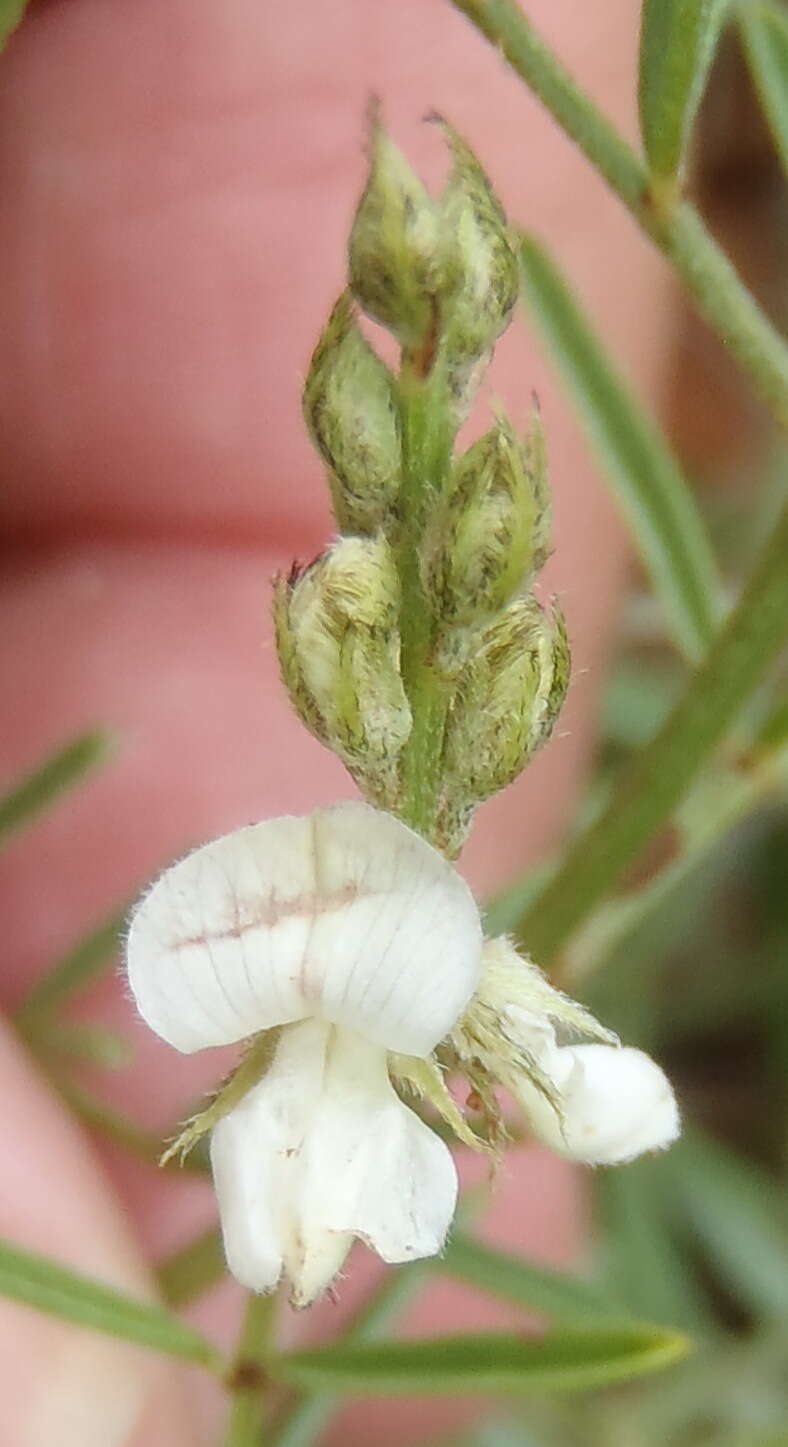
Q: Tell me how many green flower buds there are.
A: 6